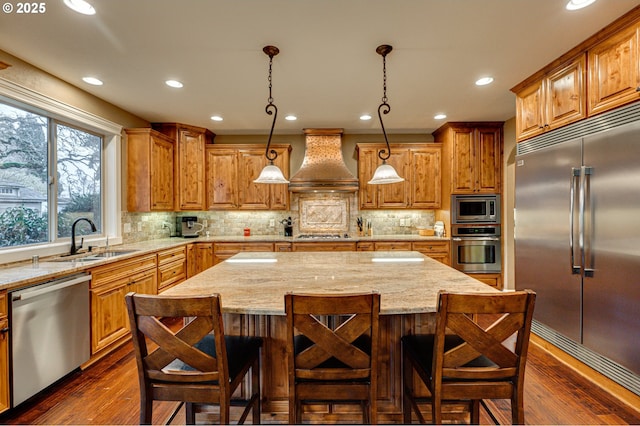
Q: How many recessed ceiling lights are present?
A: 9